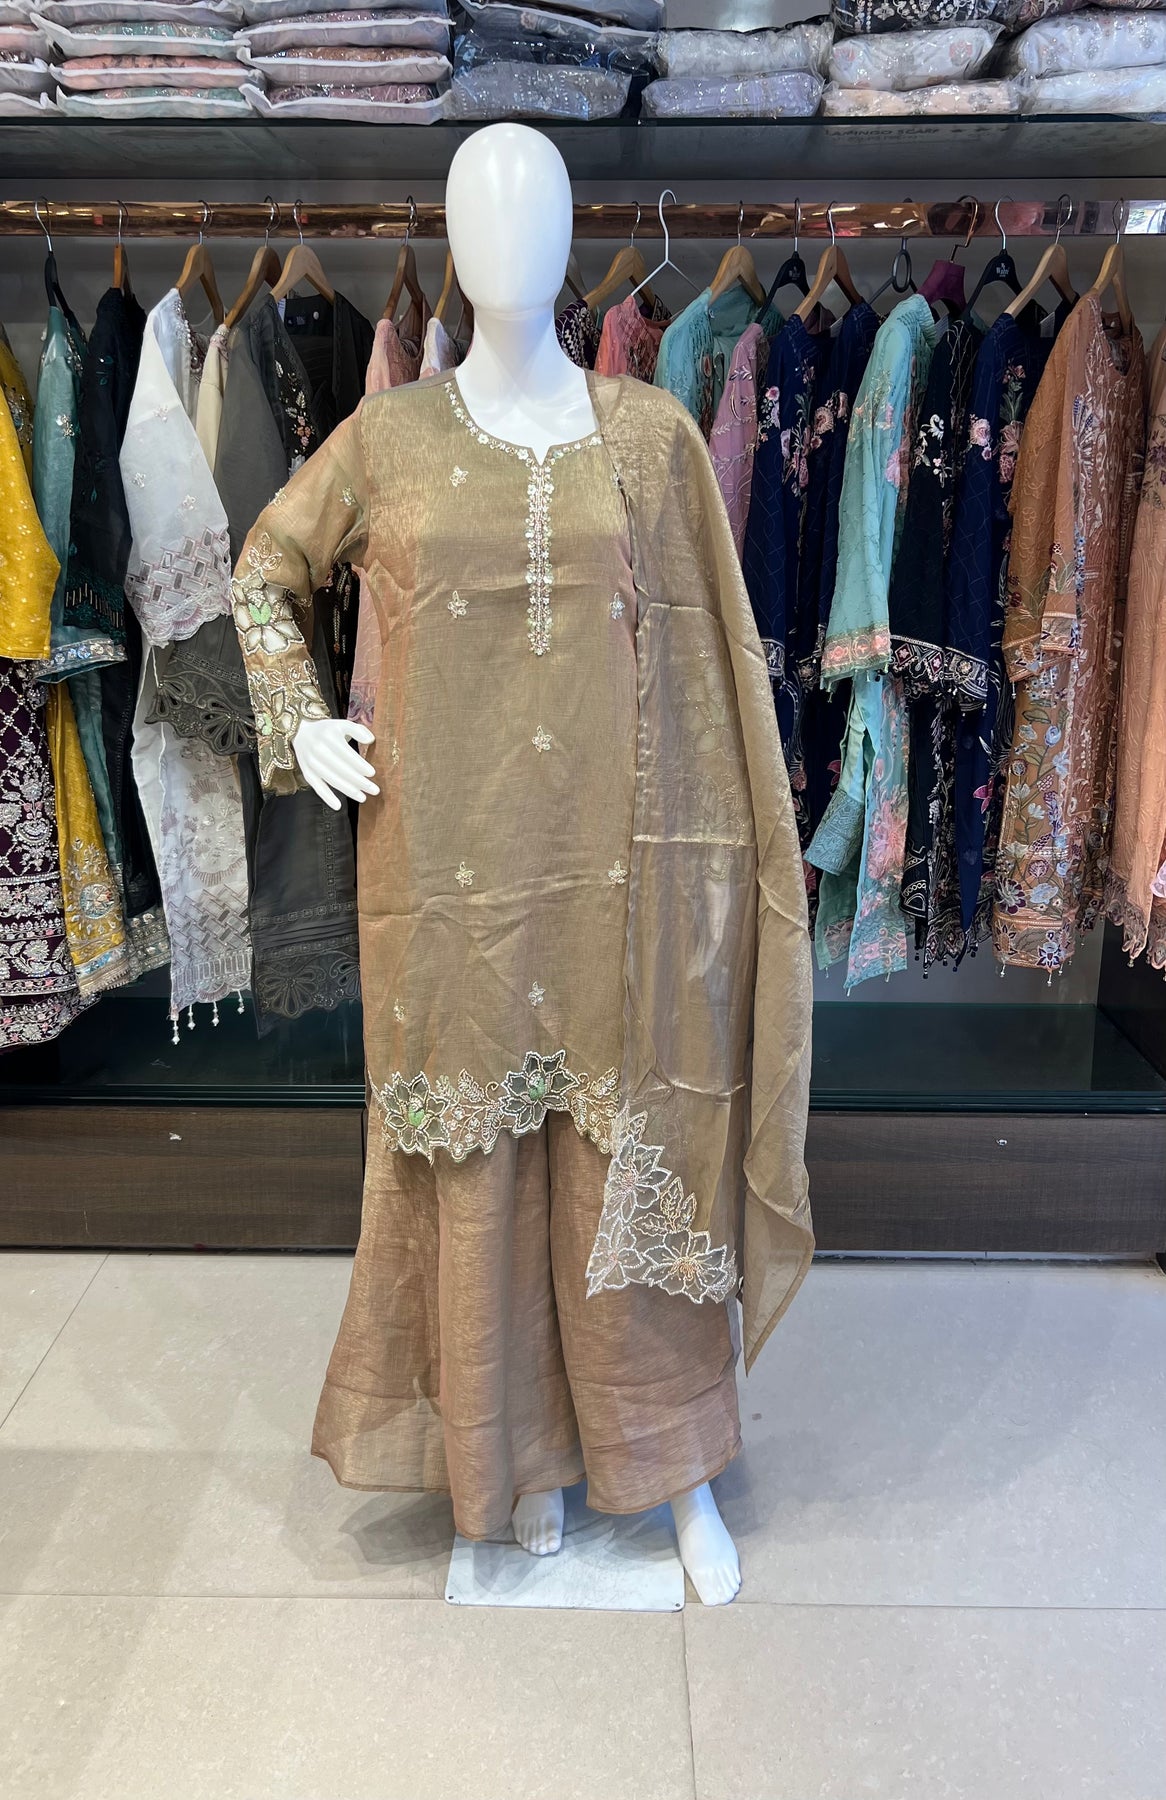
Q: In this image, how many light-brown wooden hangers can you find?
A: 11